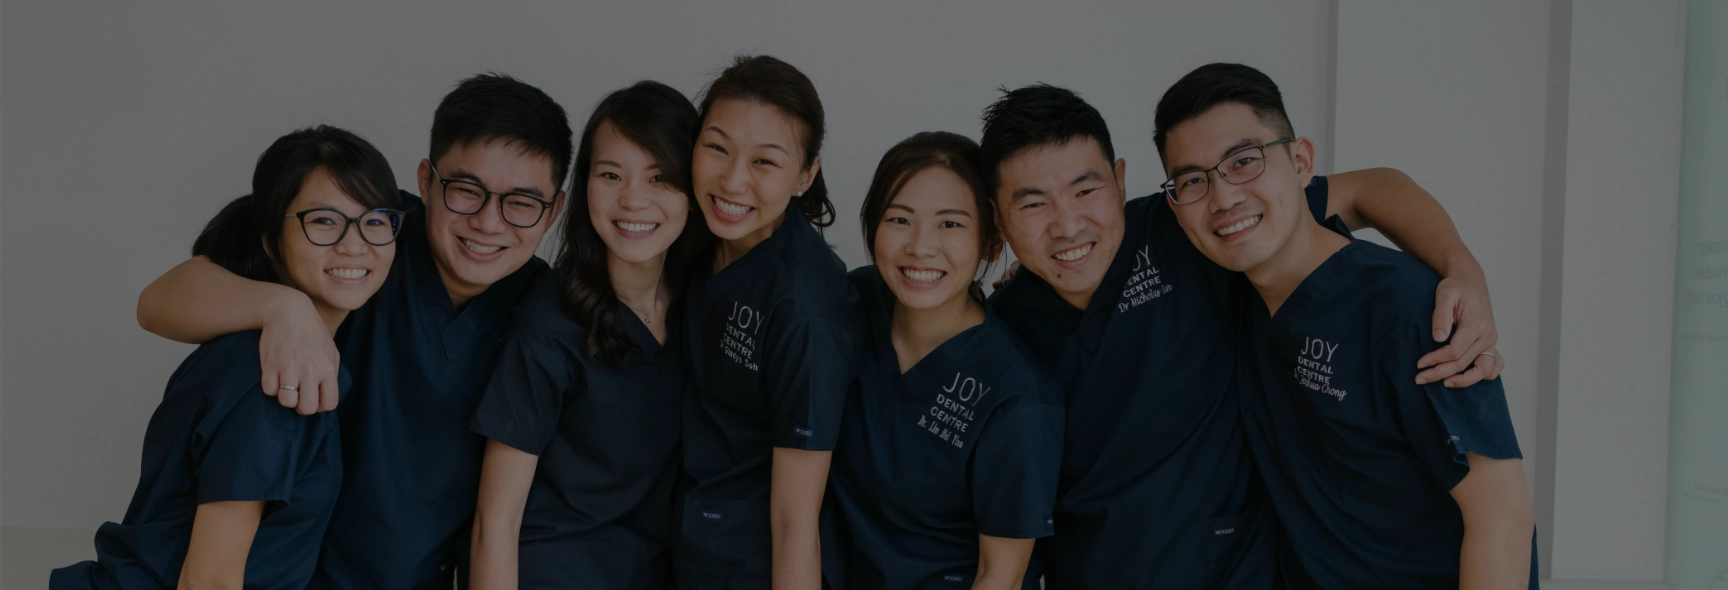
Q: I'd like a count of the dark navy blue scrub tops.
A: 7